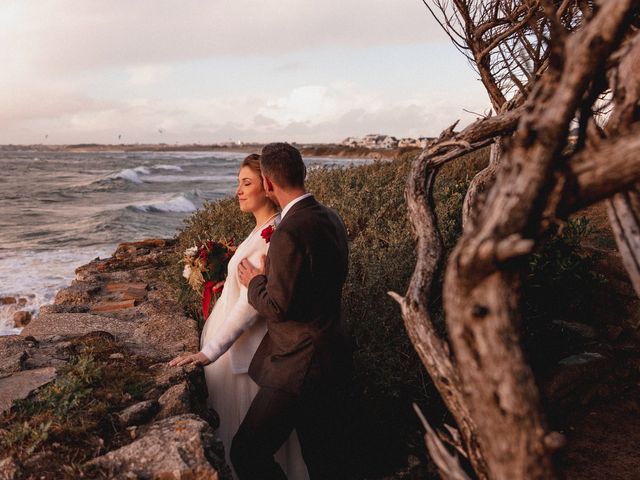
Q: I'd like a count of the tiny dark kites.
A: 3